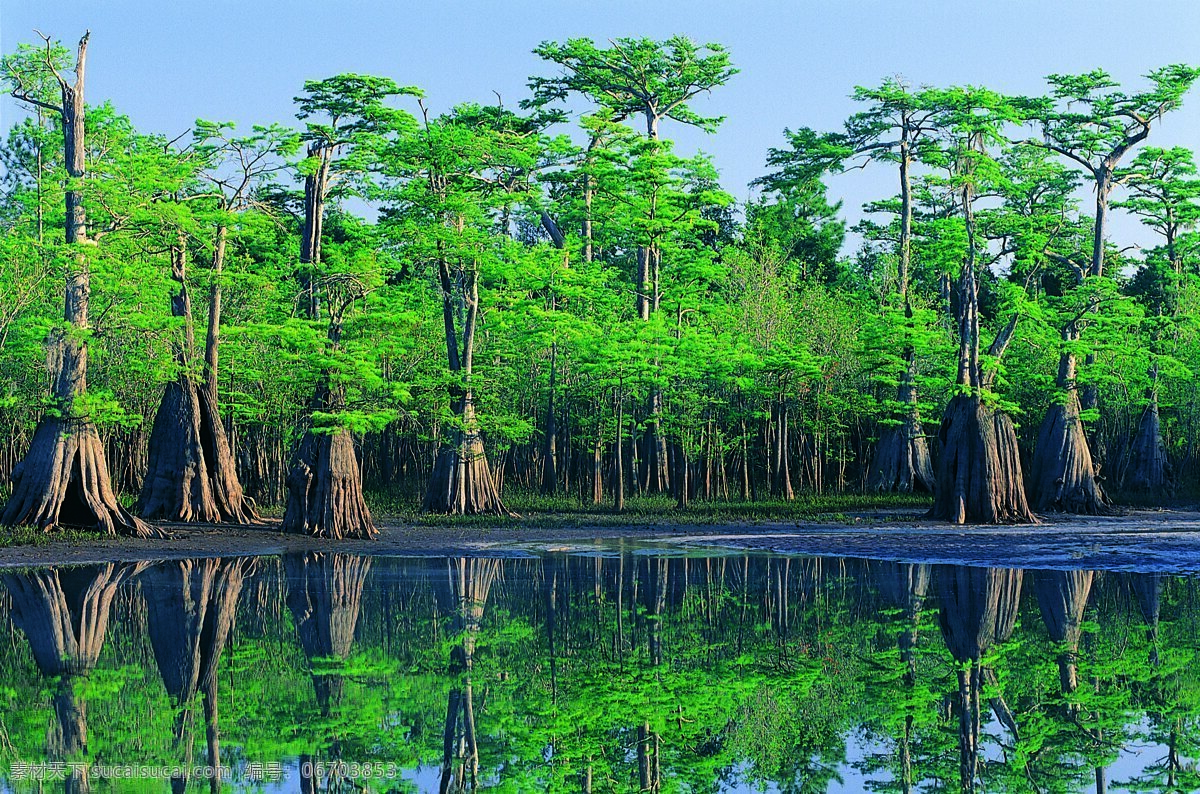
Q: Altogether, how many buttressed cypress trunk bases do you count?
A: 8